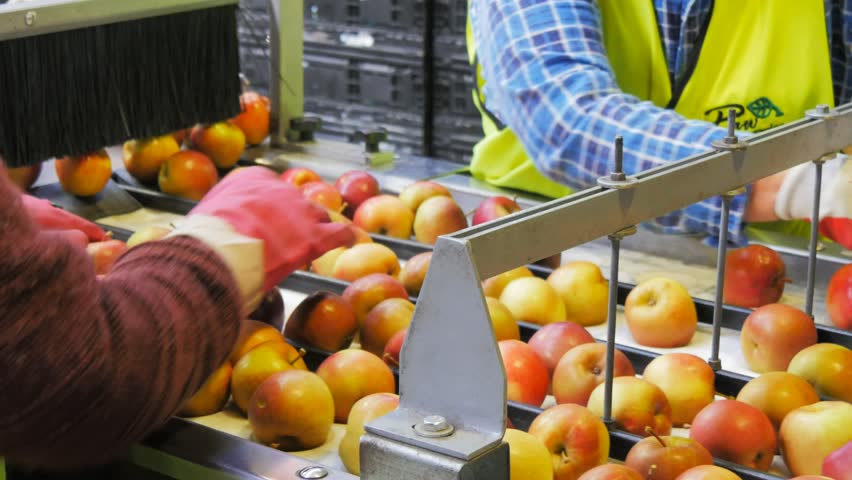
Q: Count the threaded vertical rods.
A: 3